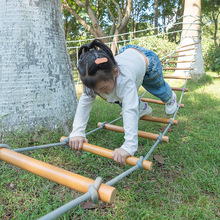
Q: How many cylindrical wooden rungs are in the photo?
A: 12